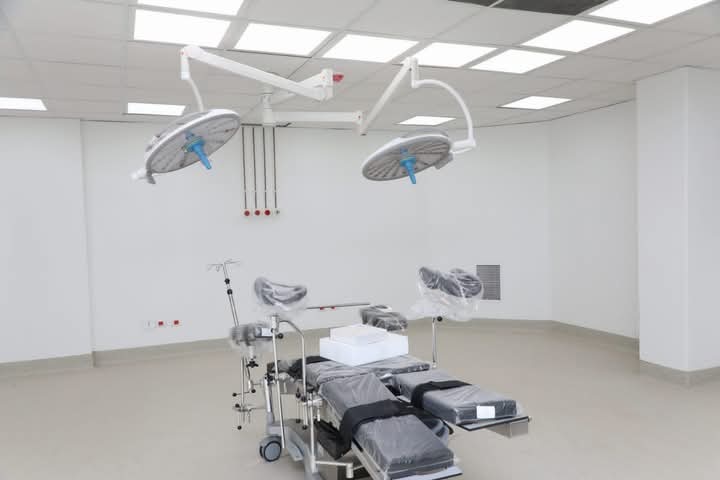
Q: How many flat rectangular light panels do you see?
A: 12